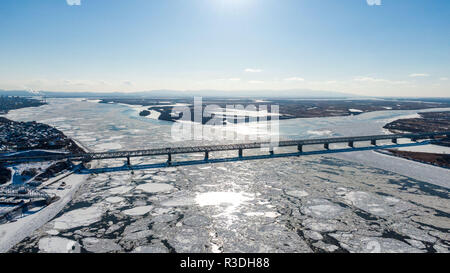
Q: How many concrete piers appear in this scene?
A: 11